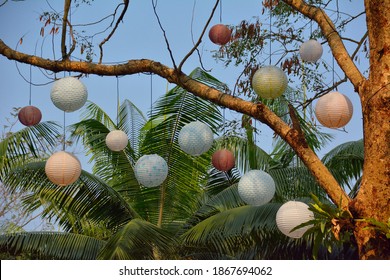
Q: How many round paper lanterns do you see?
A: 13